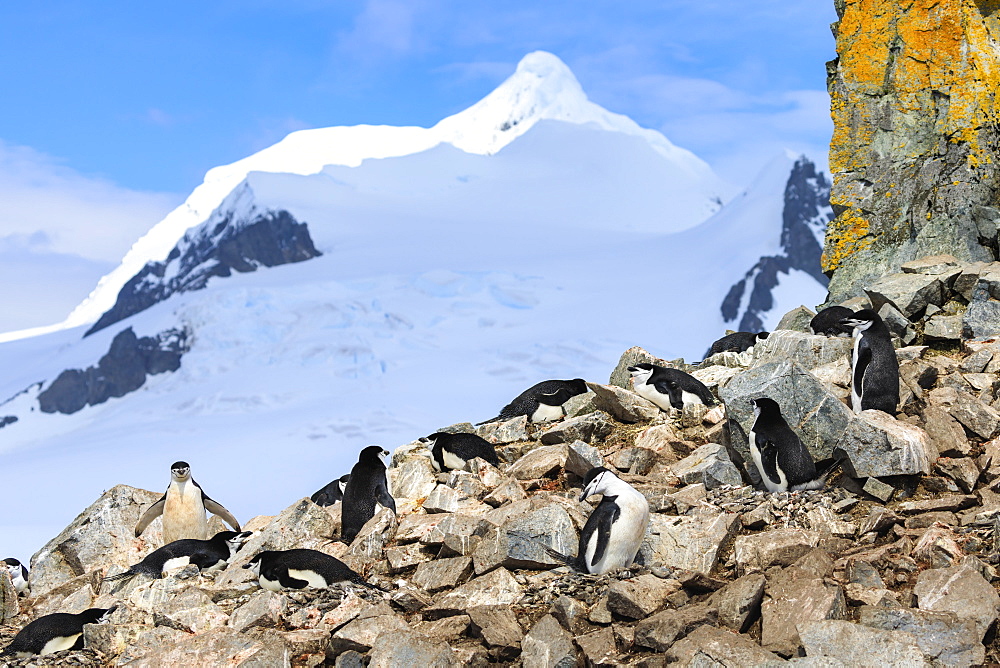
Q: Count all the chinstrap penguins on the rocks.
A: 15